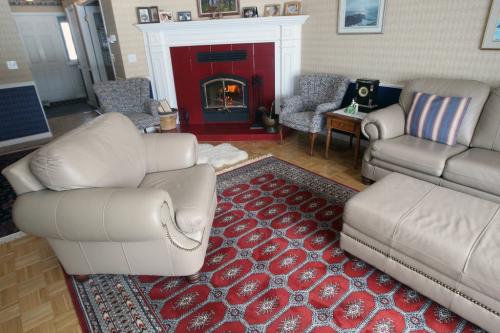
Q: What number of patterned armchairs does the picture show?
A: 2